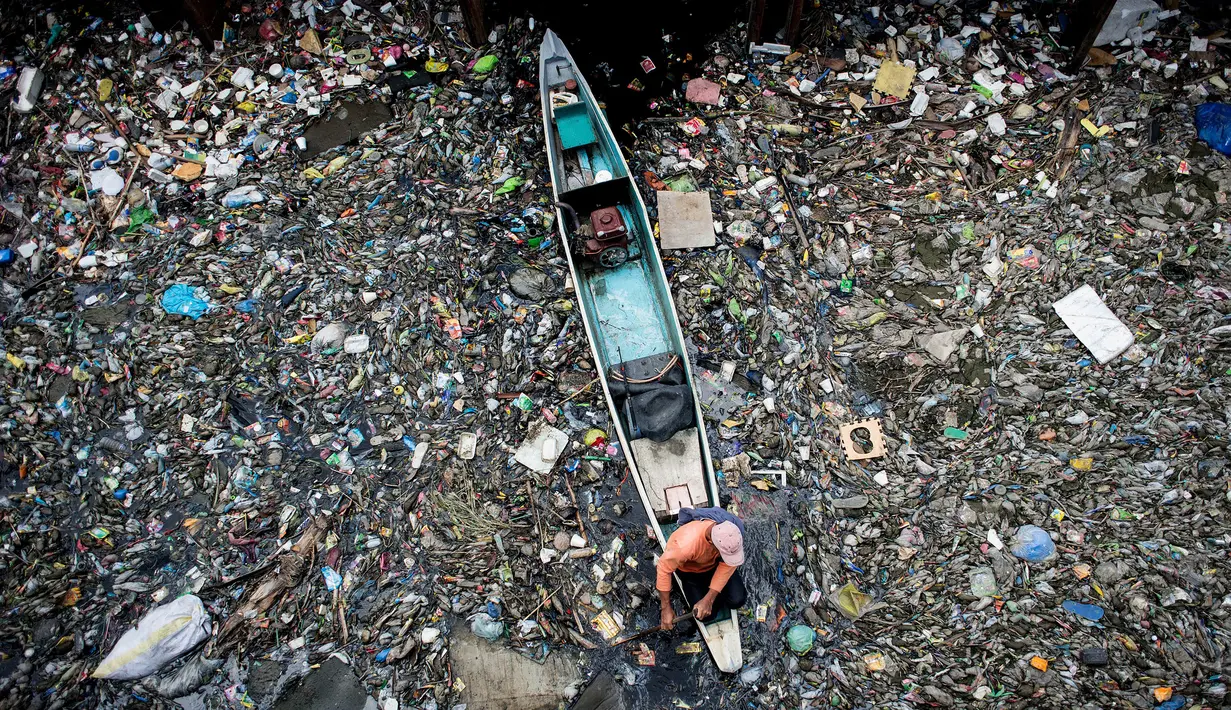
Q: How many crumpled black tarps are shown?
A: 1